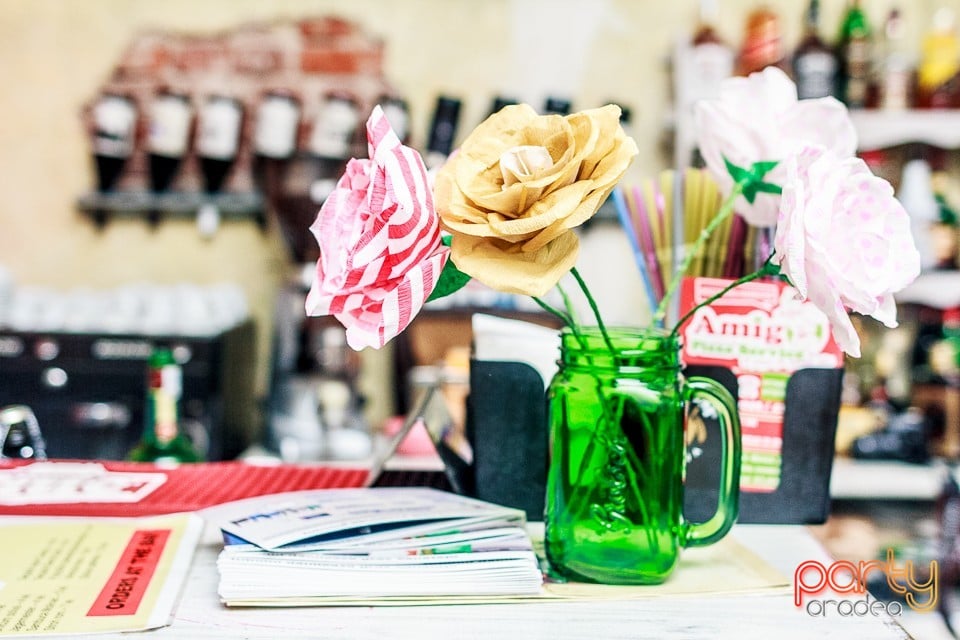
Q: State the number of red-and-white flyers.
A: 1